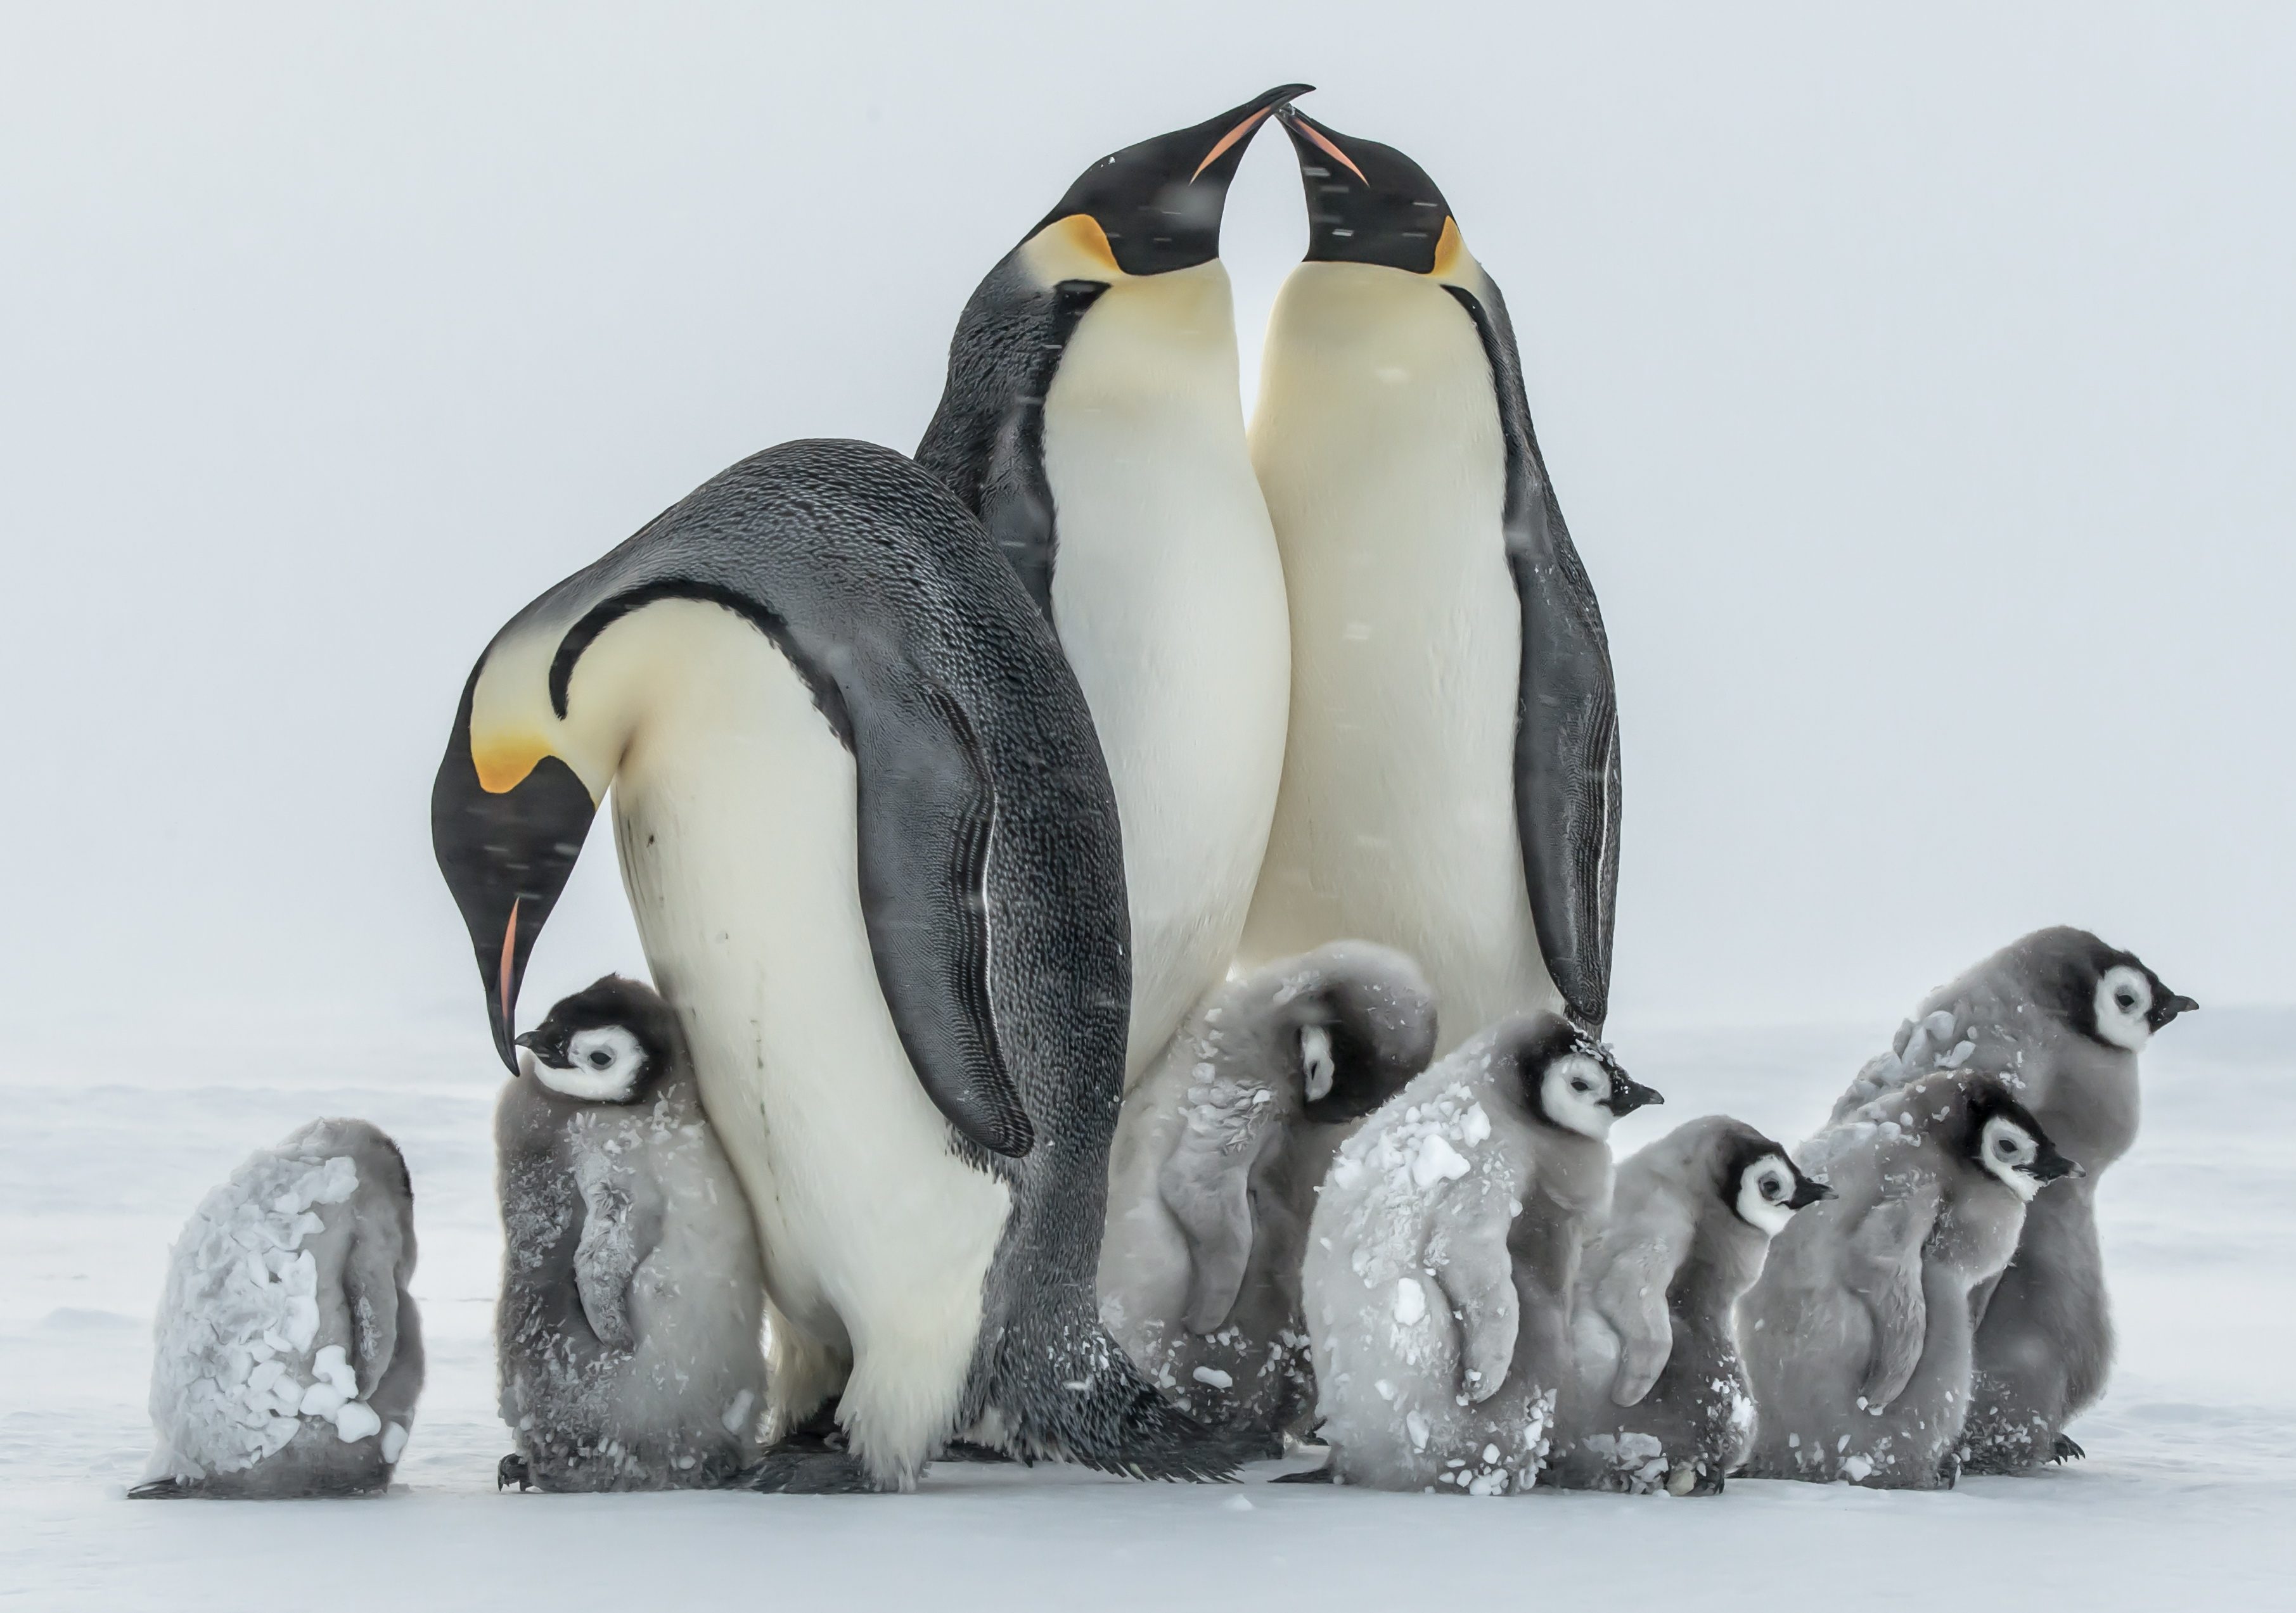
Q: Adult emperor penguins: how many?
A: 3